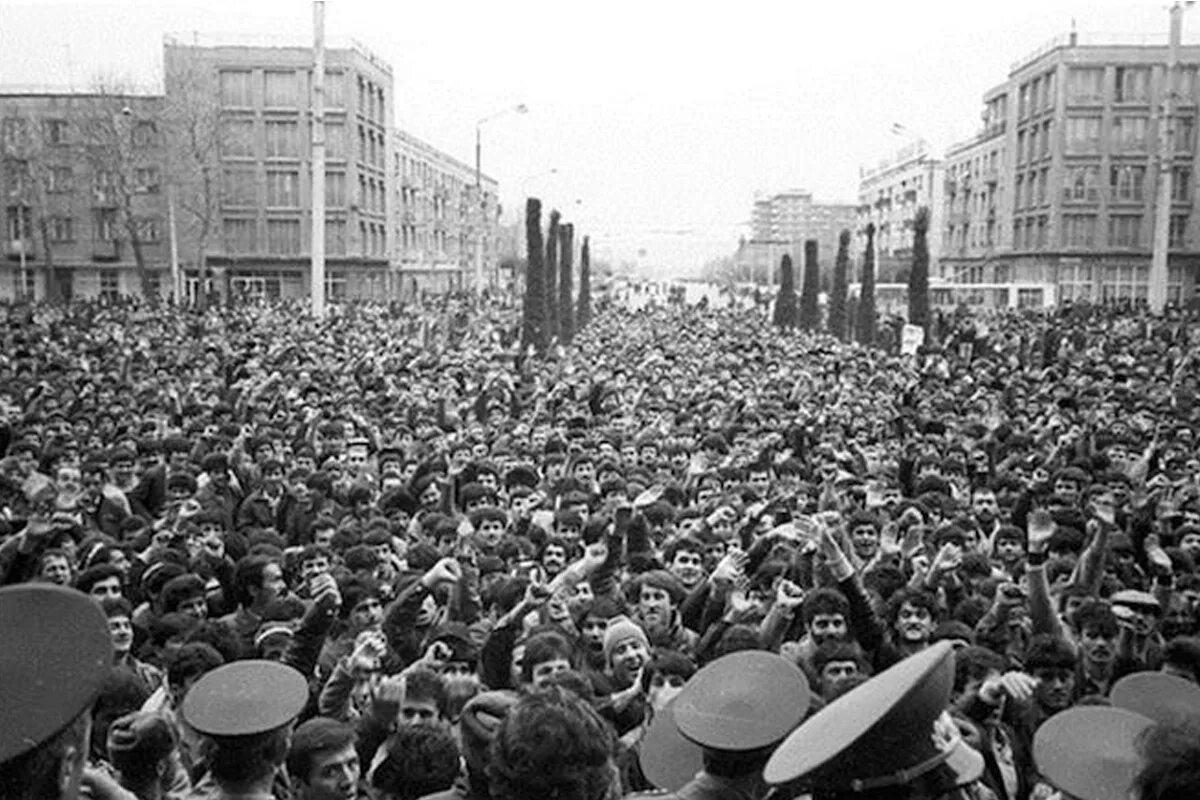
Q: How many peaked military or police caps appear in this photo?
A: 7